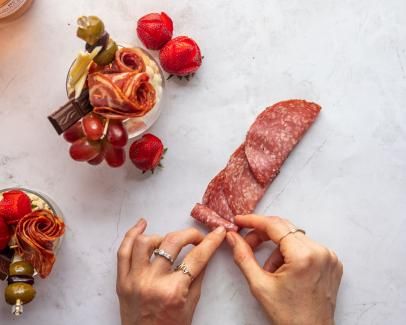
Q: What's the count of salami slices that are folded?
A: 3